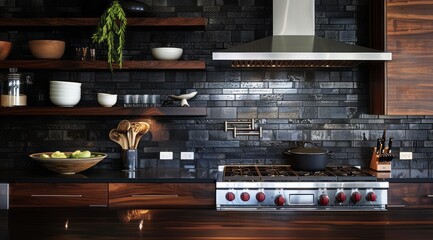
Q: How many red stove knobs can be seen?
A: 8